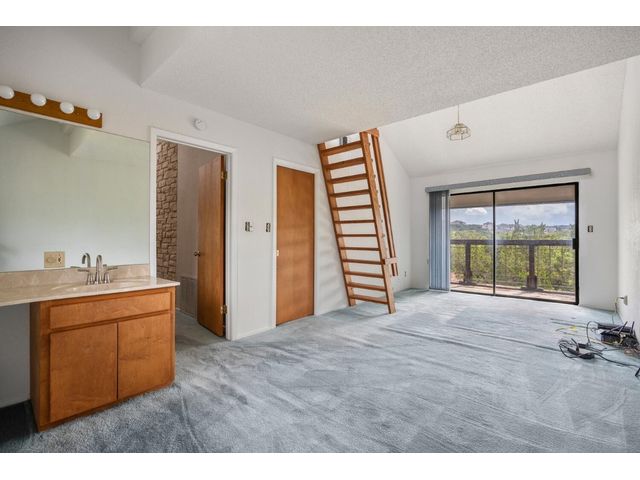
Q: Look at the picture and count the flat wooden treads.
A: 12